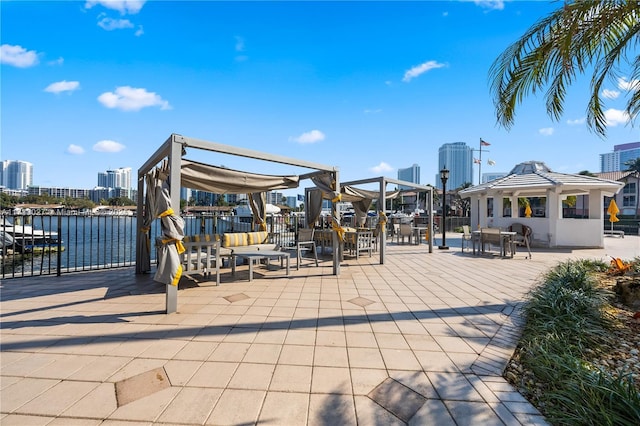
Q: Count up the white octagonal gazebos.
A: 1